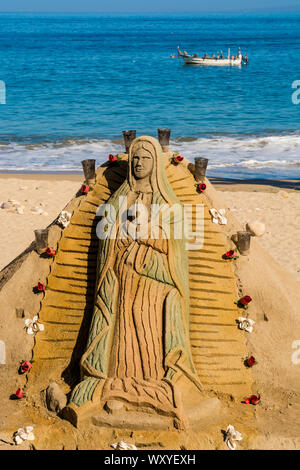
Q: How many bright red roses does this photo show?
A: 12